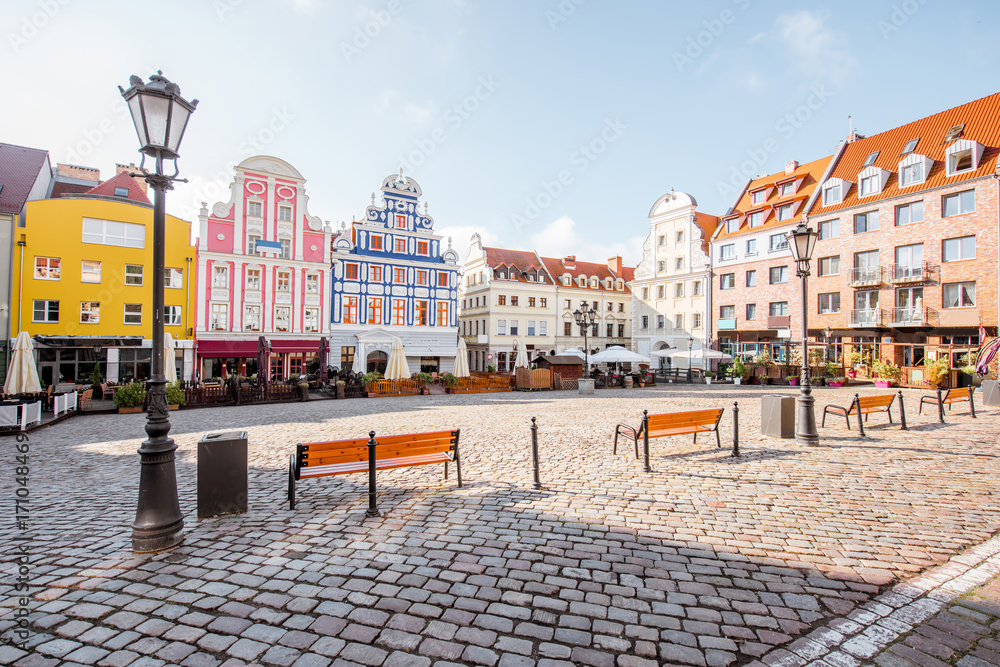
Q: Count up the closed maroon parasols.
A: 2